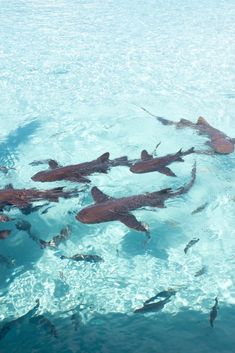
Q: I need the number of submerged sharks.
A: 5